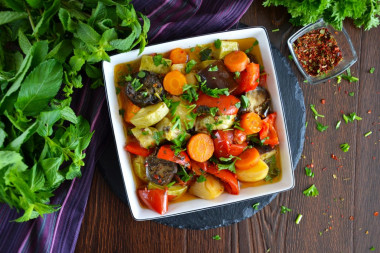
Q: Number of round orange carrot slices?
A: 6